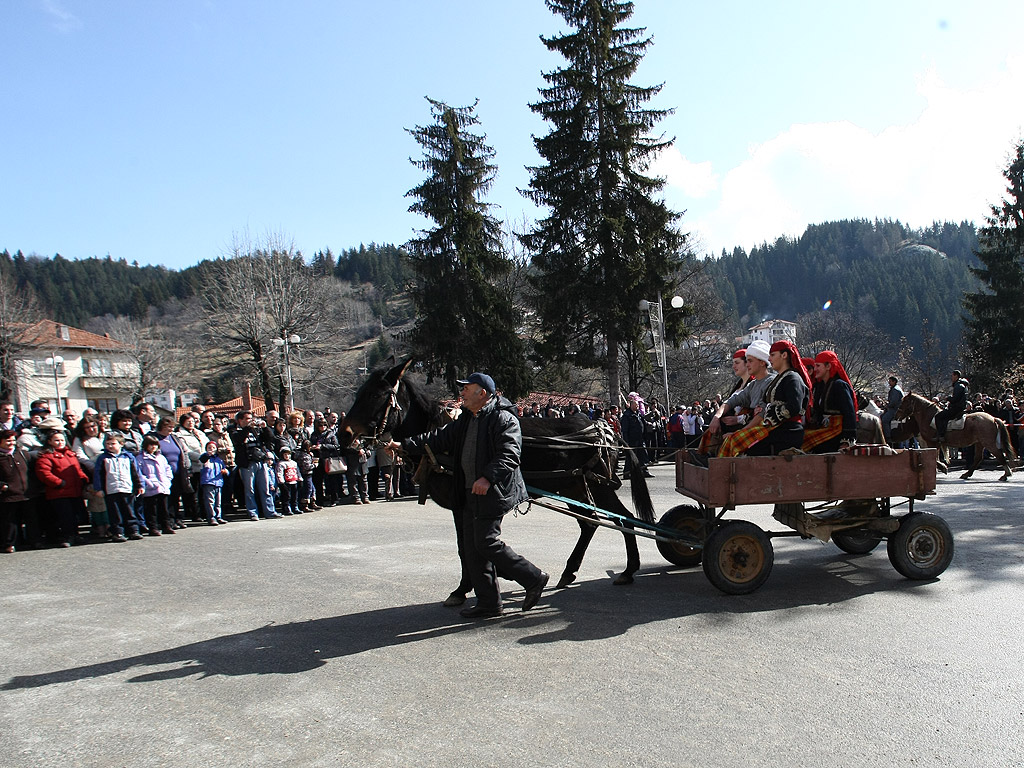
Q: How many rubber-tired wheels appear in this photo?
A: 4